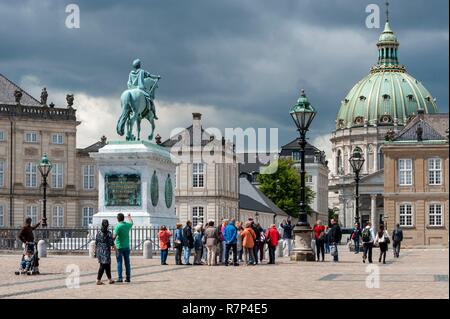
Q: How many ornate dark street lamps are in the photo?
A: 3